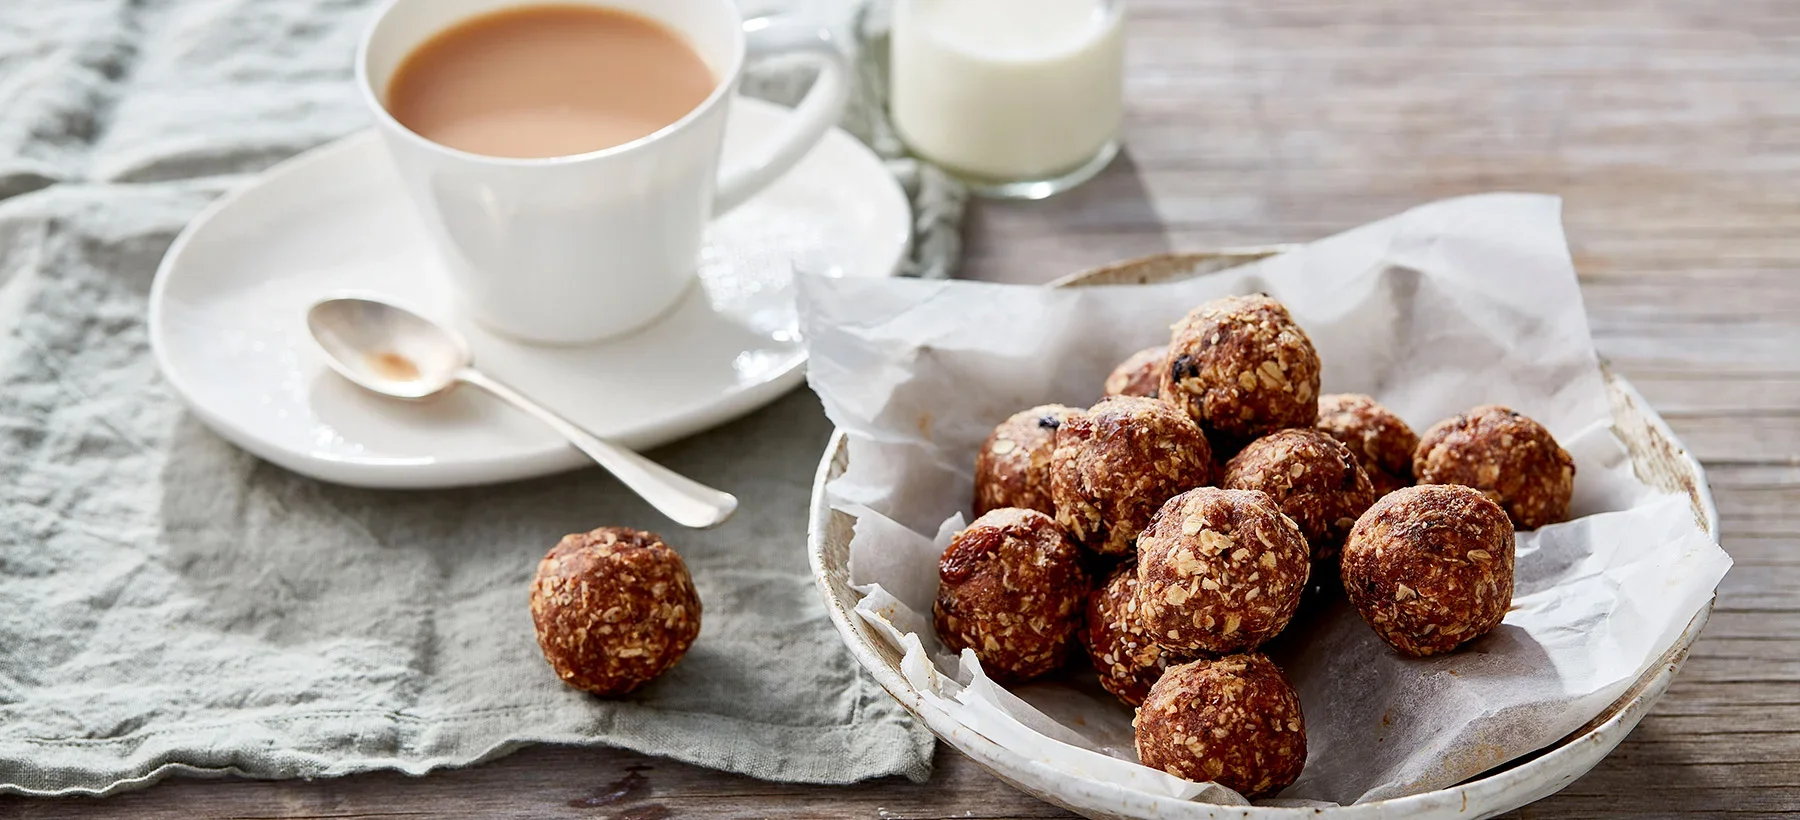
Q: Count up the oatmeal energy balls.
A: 13